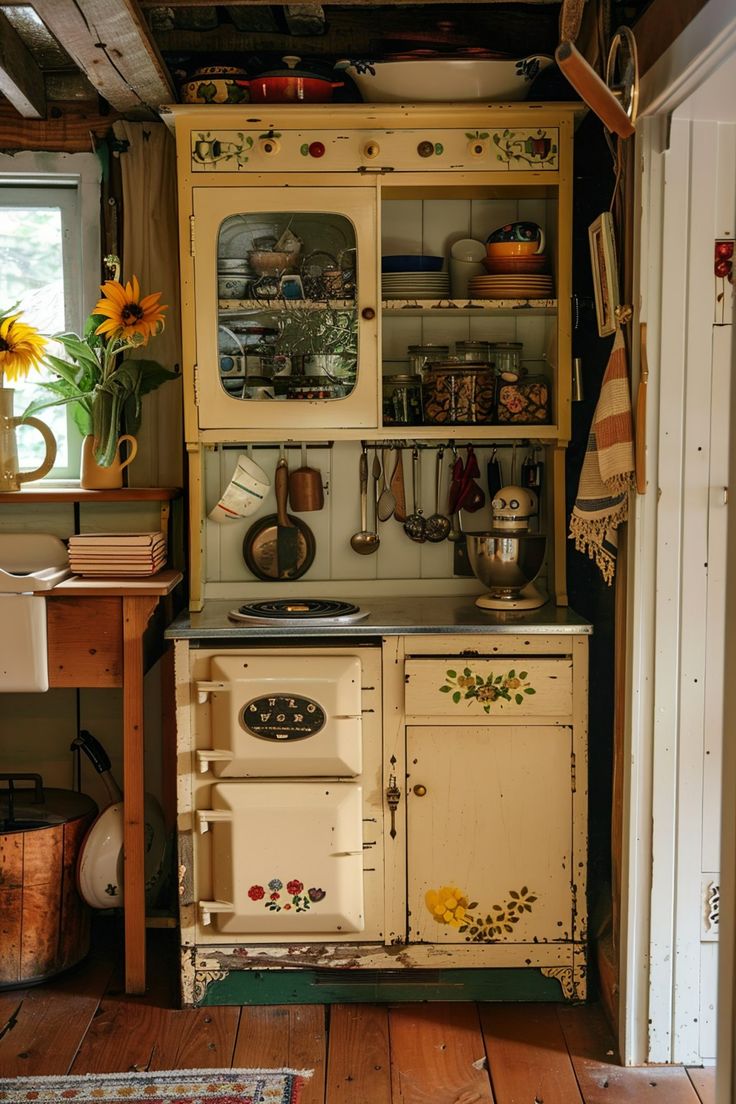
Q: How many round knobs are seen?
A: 7